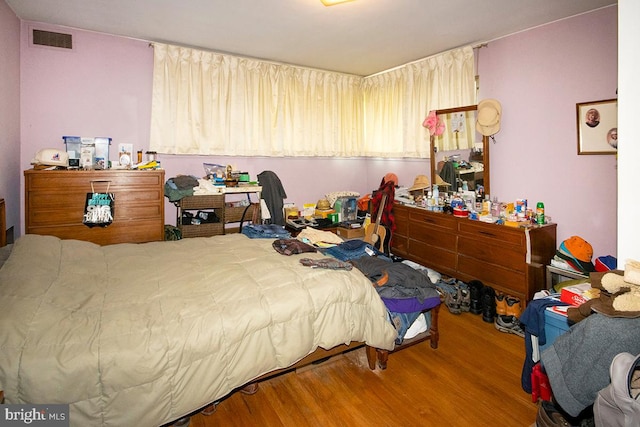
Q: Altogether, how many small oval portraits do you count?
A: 2